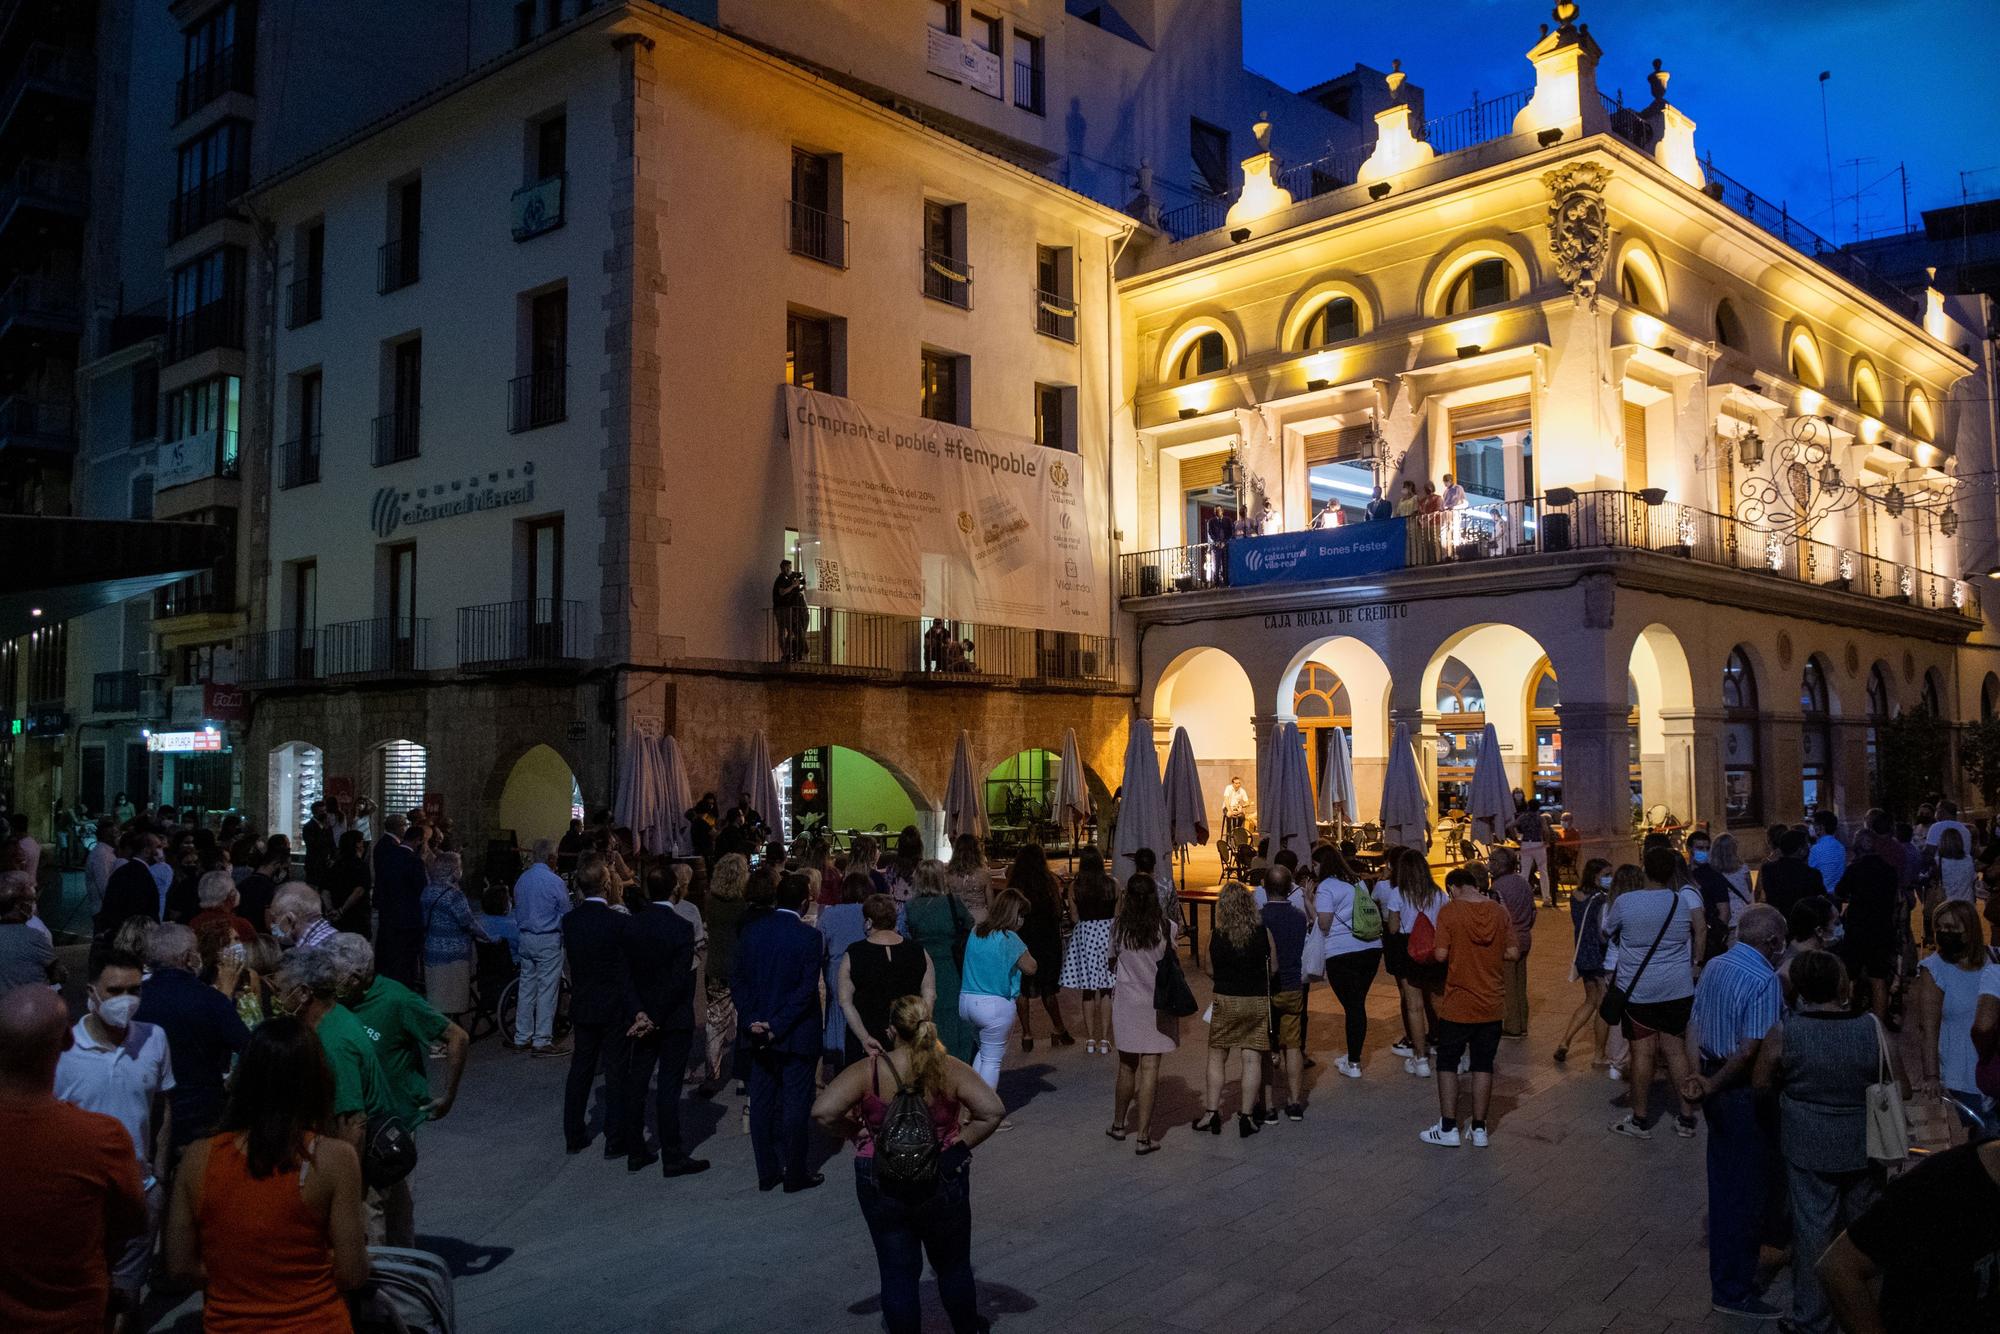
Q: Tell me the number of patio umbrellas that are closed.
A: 13